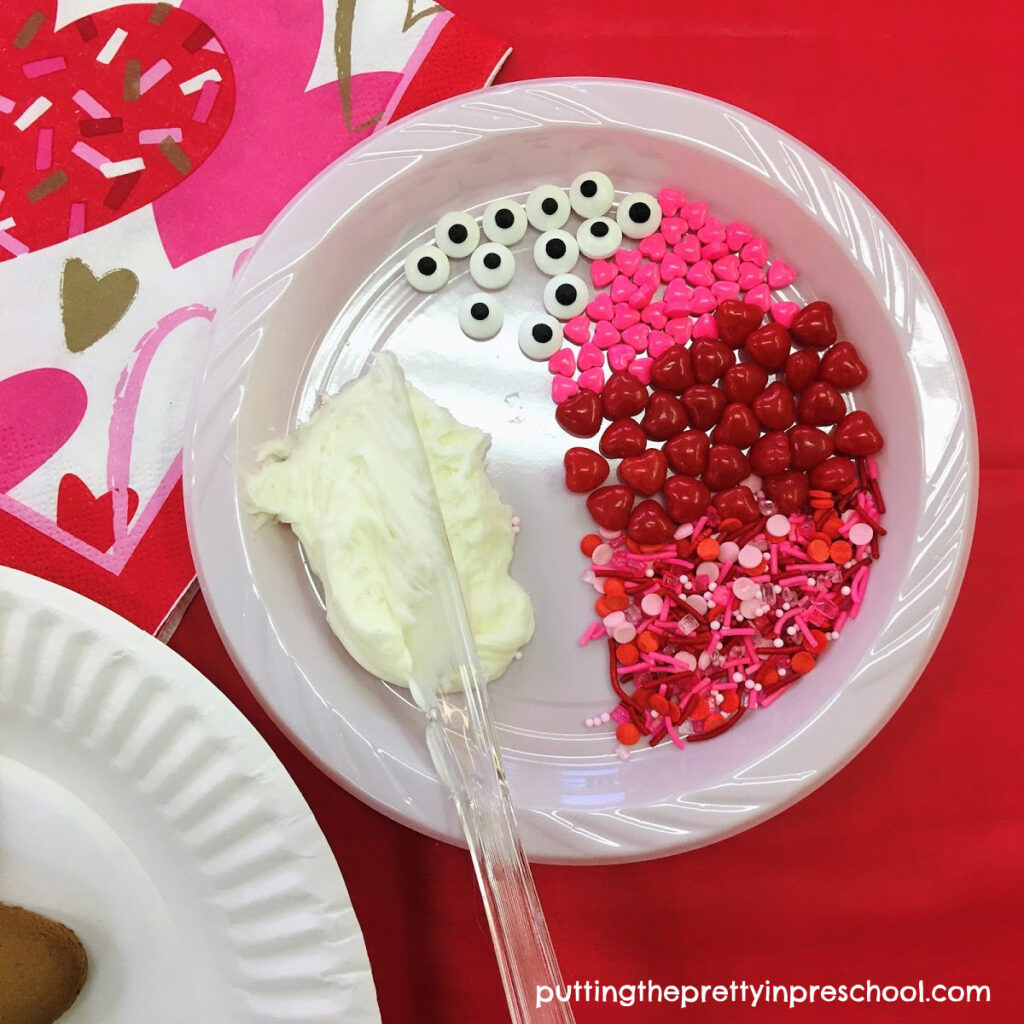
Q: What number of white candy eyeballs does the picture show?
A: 12